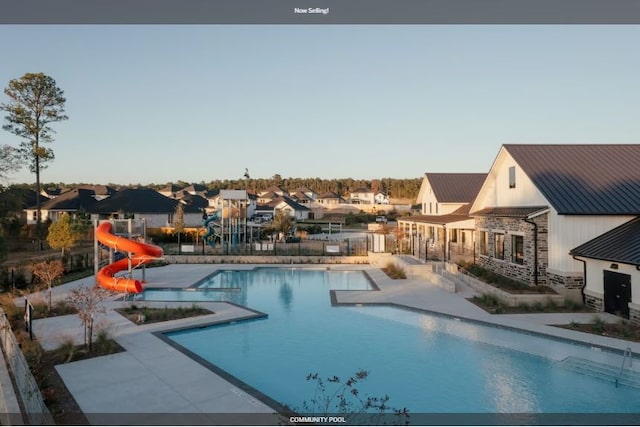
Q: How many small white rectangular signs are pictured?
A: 5